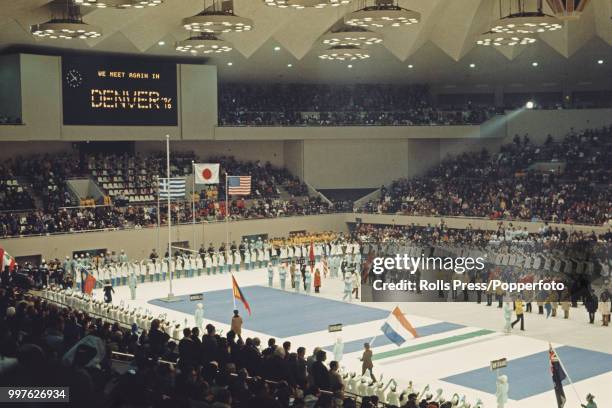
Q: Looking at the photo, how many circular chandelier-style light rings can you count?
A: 10